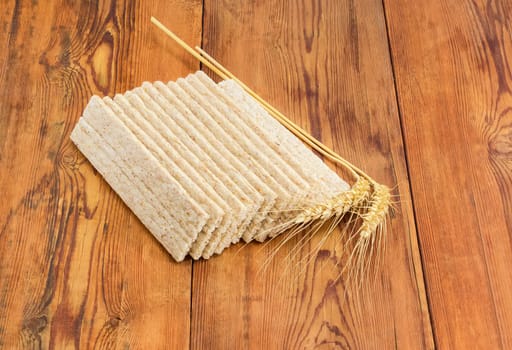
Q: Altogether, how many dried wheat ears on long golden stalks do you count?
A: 2